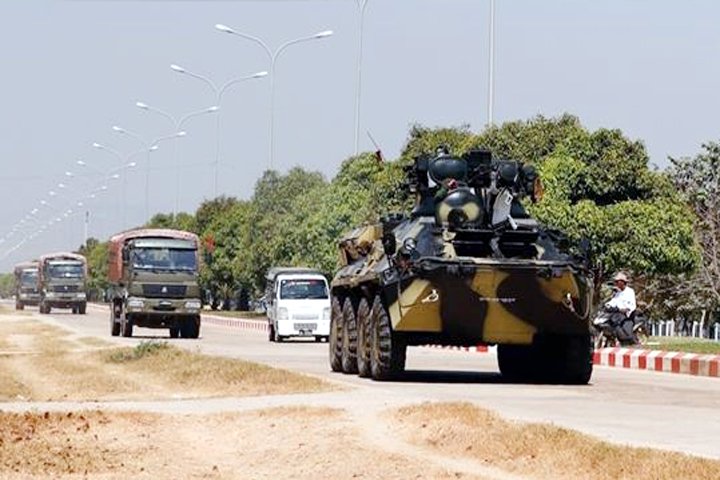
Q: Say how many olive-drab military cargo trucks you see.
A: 3